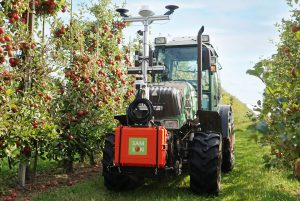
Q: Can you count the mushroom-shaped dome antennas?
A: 3